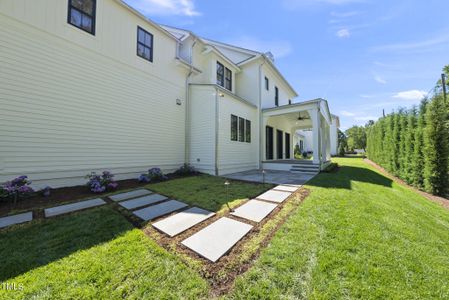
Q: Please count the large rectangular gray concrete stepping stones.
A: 10